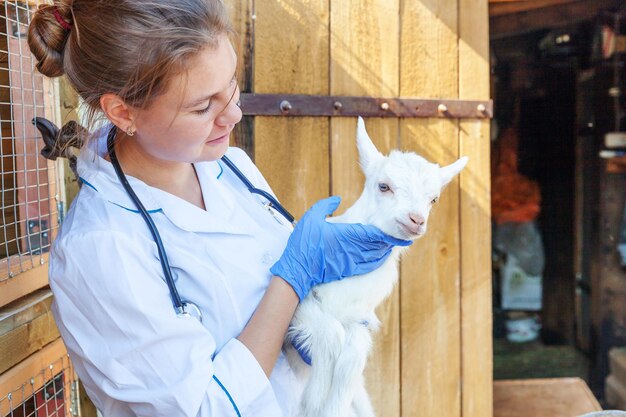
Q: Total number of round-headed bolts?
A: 5